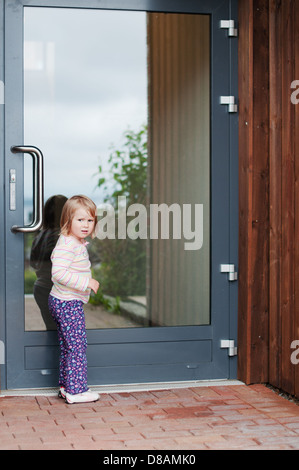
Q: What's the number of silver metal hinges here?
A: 4